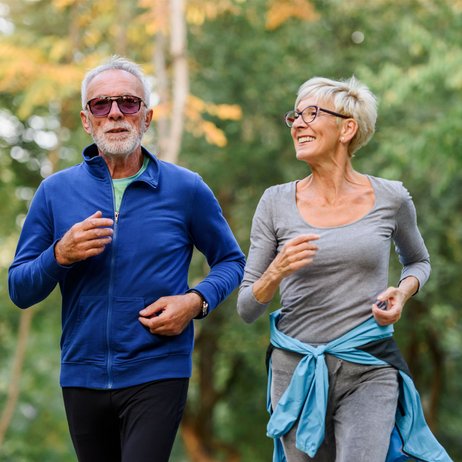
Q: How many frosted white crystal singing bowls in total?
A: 0